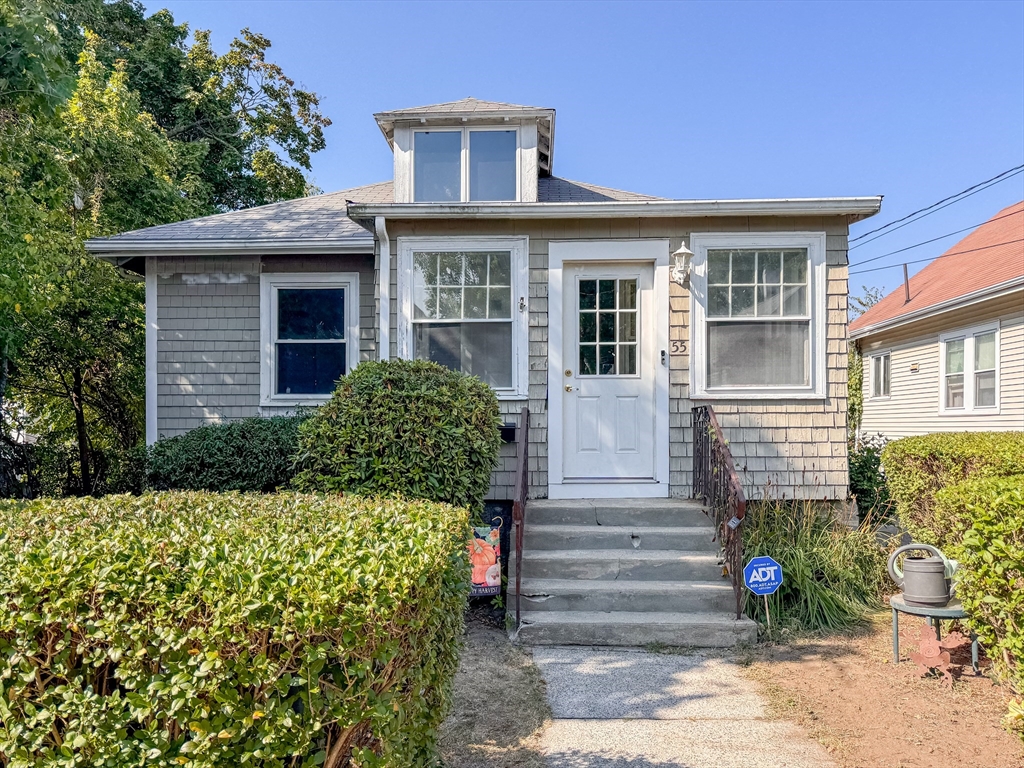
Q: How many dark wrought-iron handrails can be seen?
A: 2